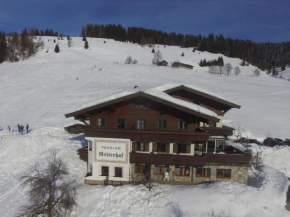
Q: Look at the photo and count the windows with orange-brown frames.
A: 5